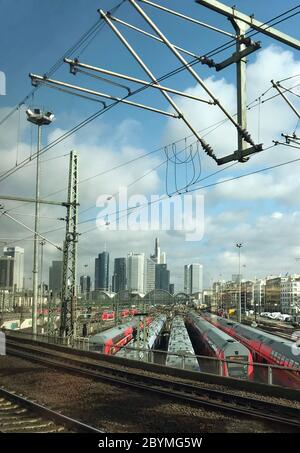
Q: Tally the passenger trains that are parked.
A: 5